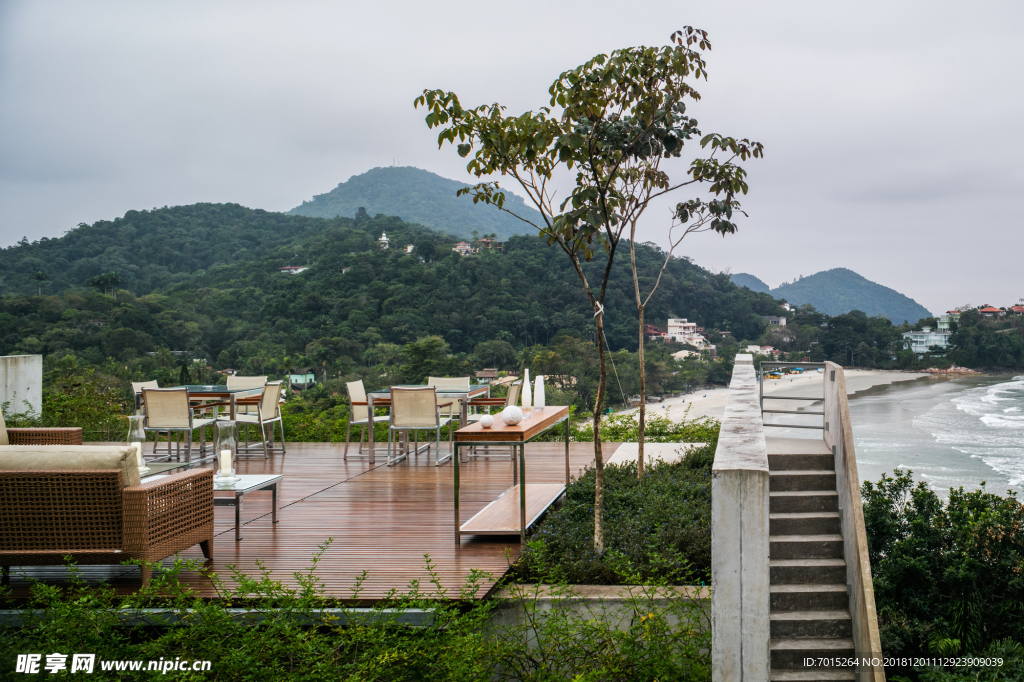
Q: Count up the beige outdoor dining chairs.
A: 8